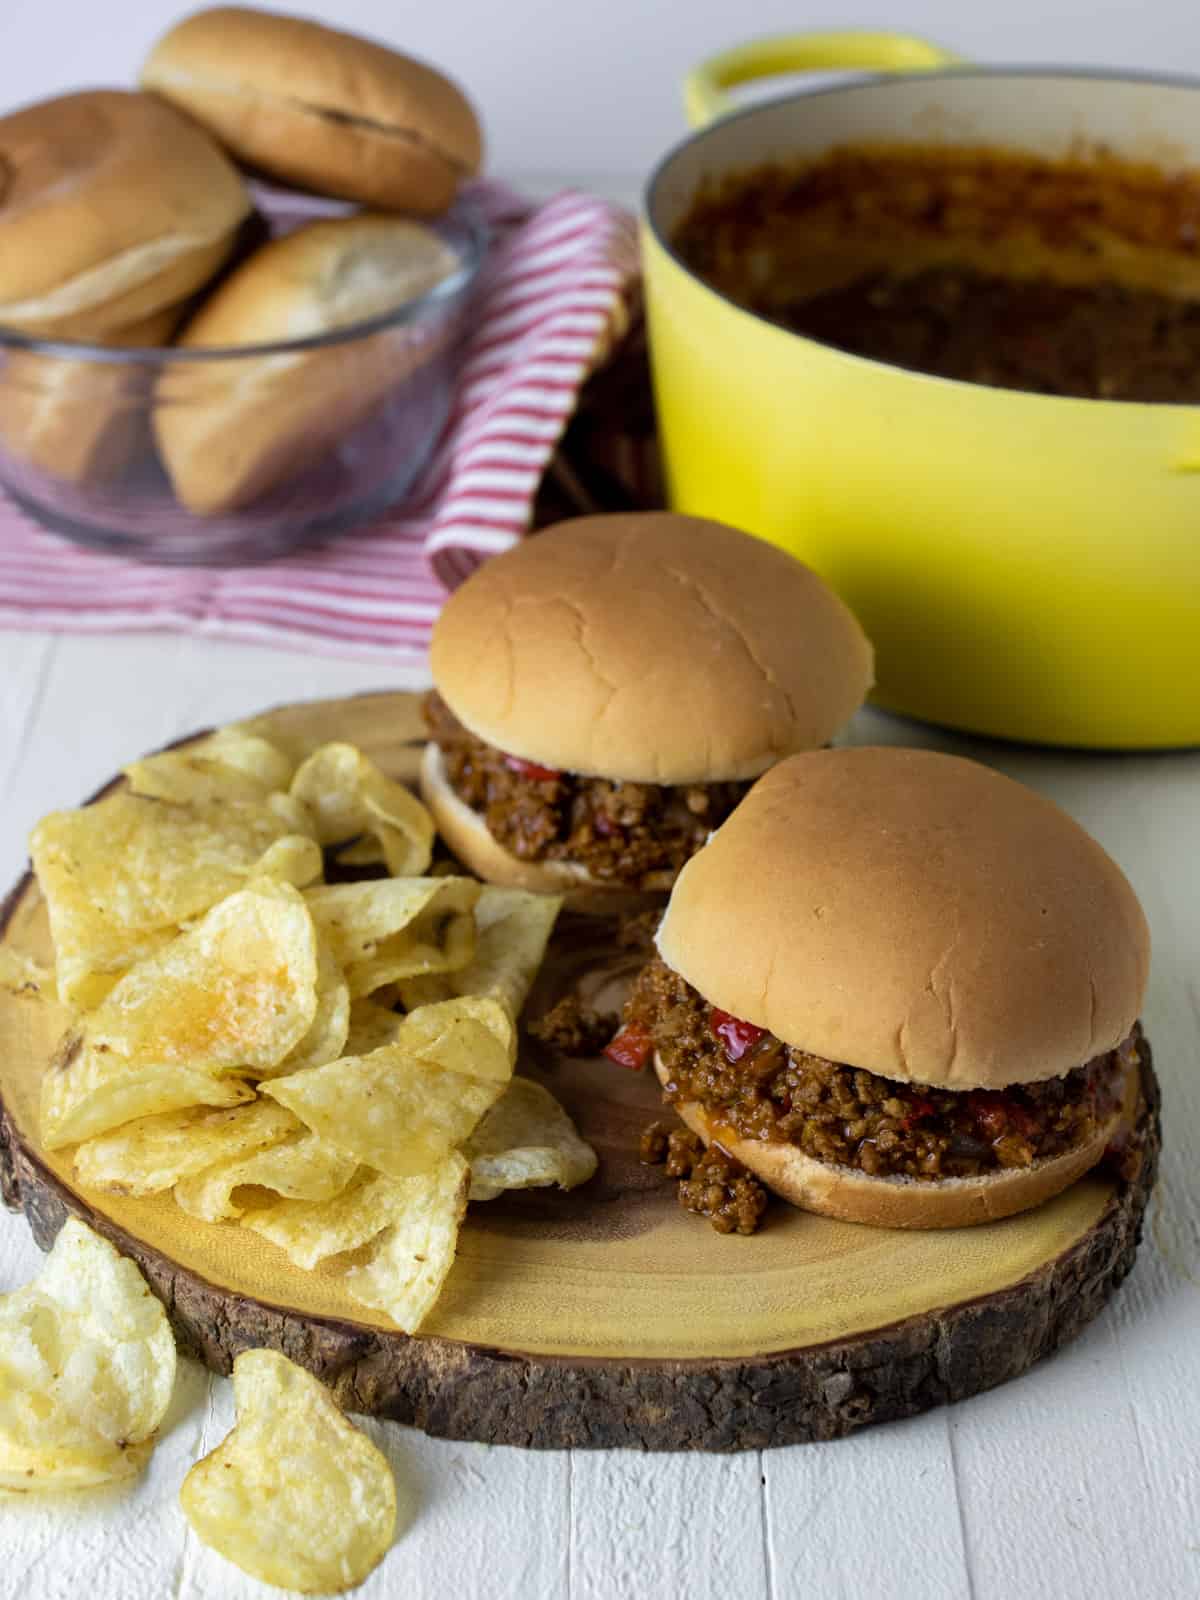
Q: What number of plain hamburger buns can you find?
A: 4